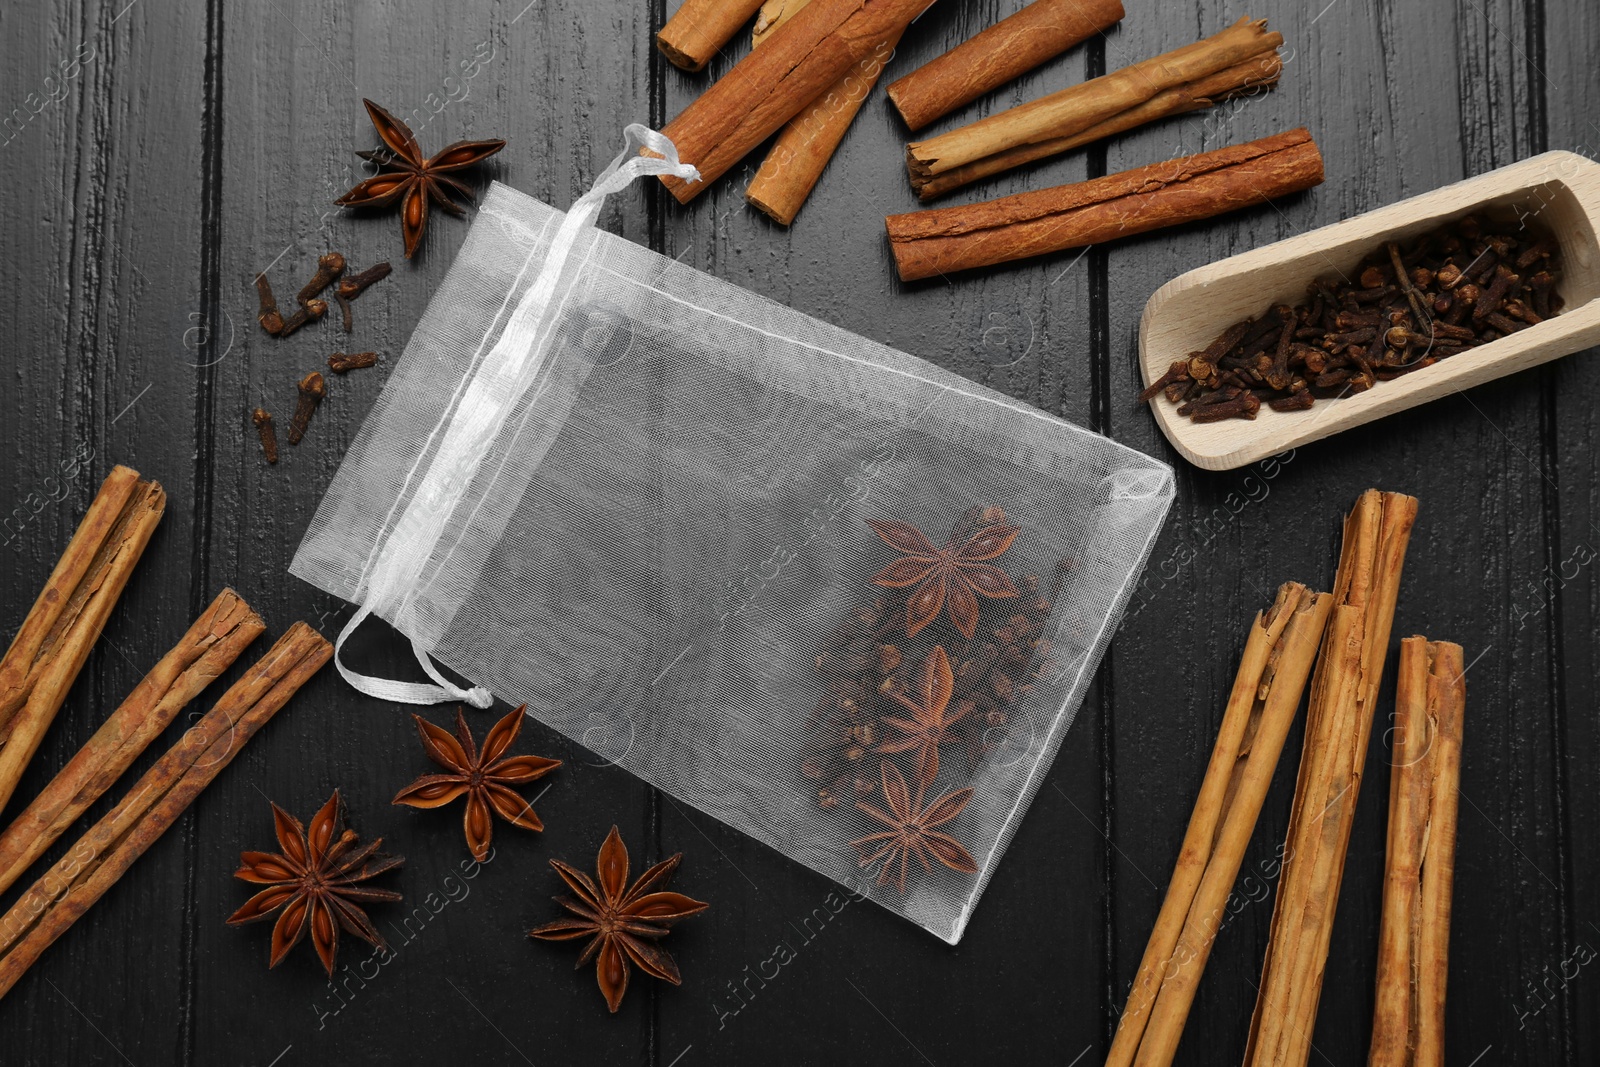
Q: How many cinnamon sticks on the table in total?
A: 13